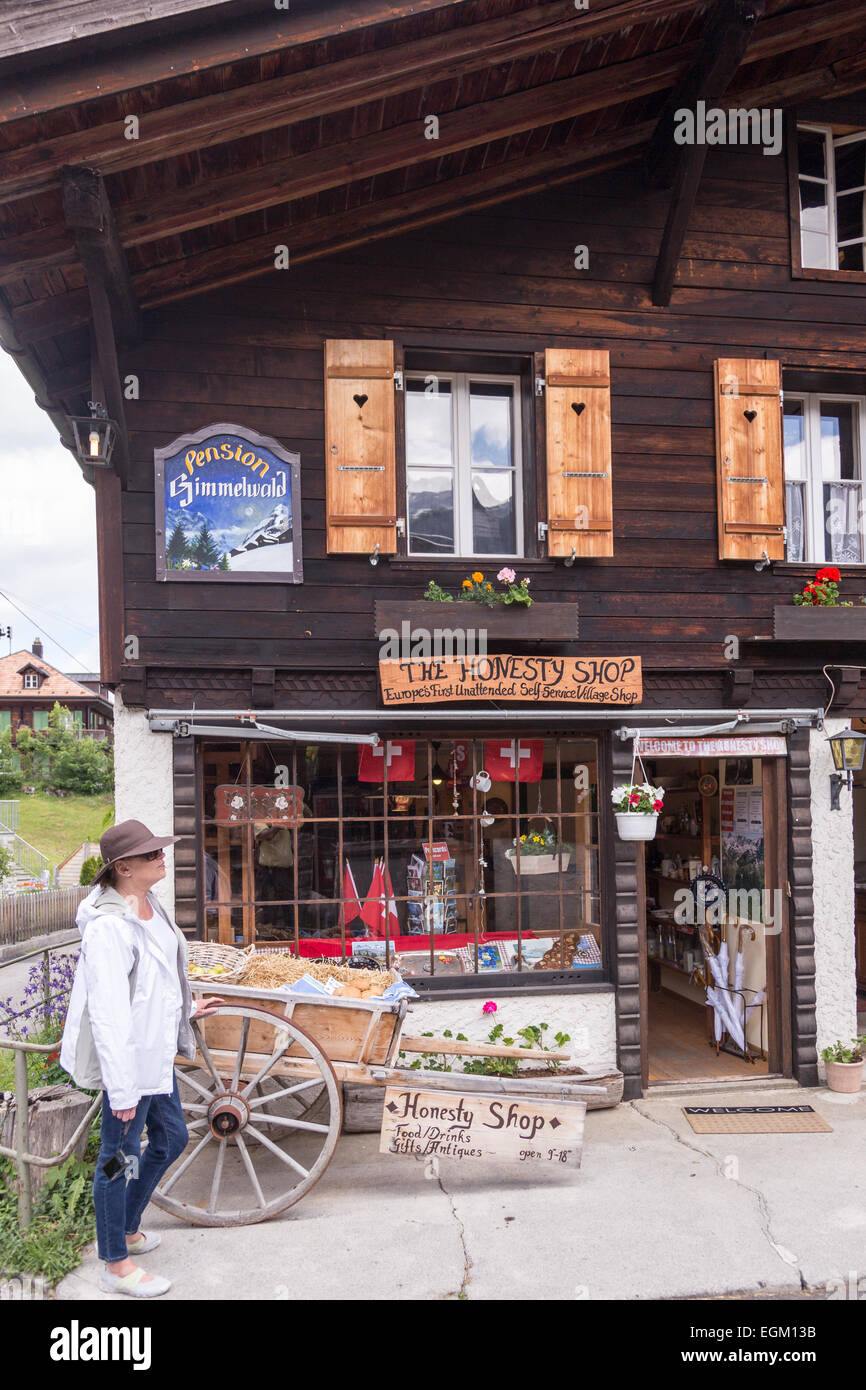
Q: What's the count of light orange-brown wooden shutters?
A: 3